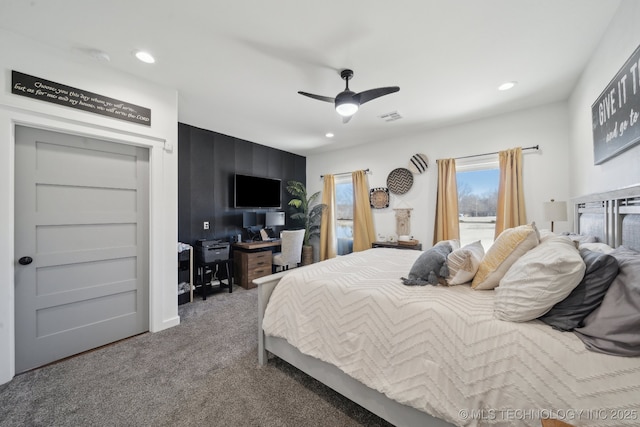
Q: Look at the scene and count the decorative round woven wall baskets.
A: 3